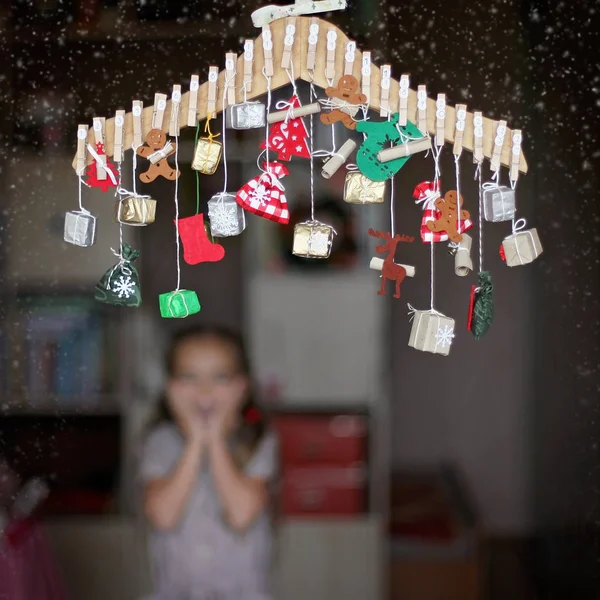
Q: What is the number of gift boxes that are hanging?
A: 11